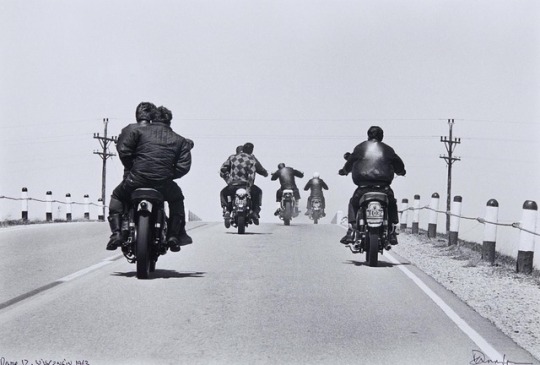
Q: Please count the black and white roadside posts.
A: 11